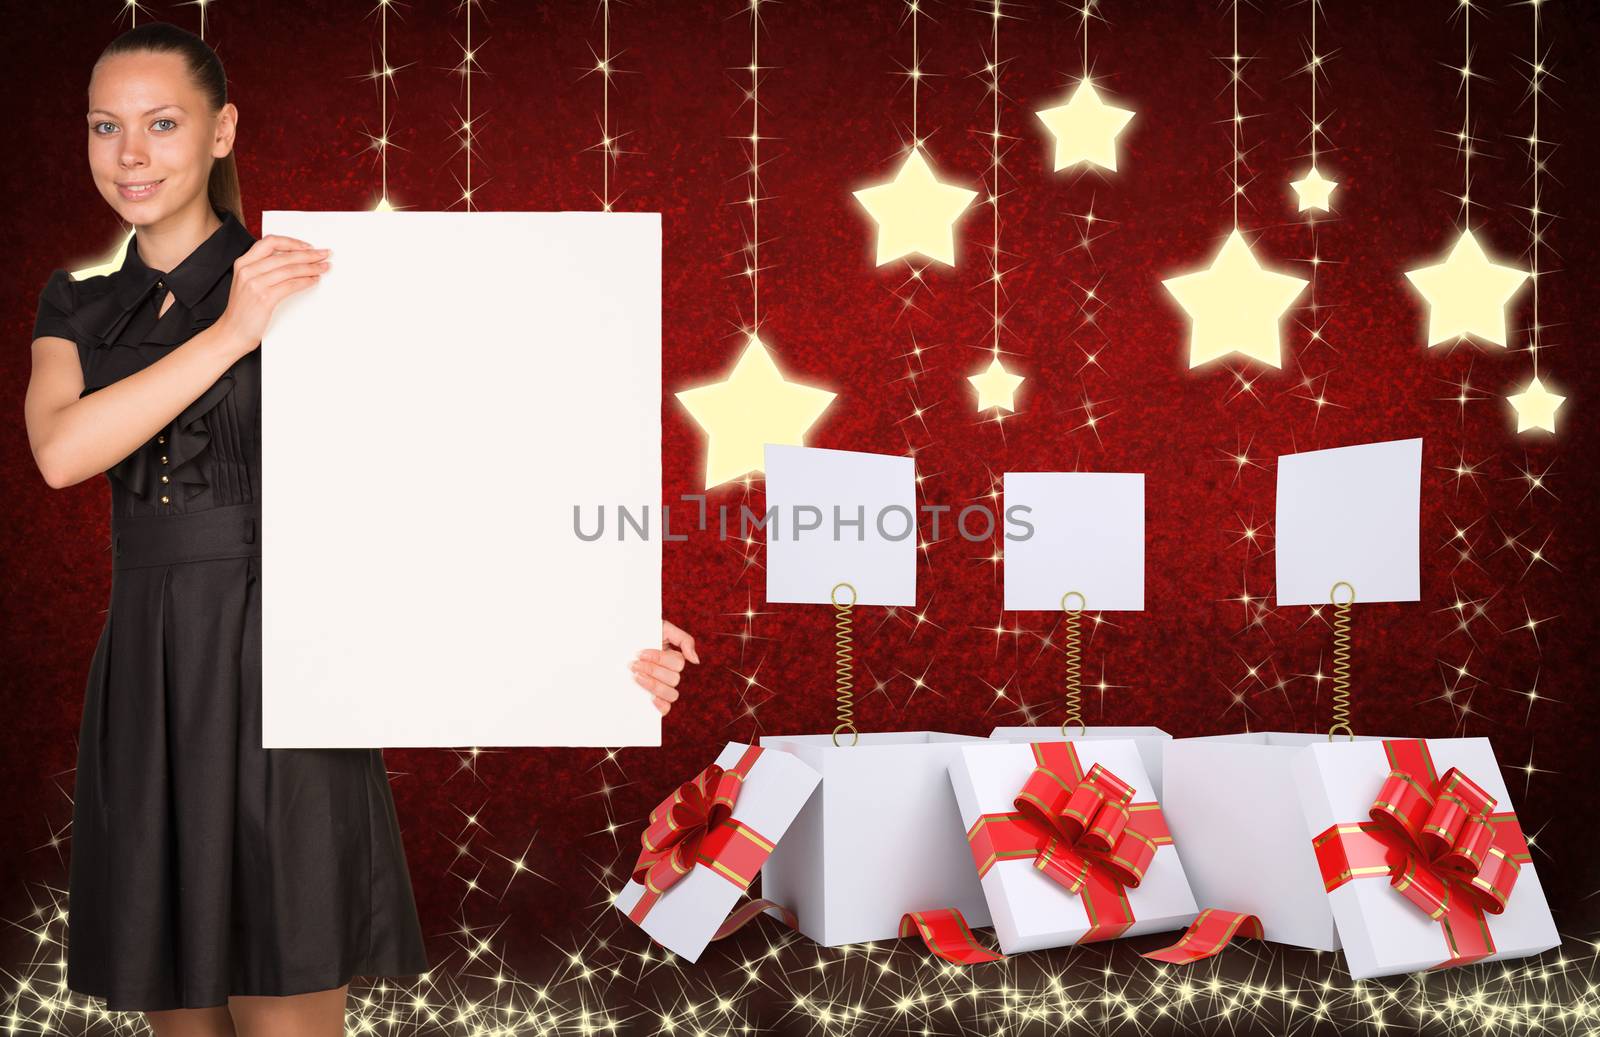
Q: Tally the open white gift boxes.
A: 3